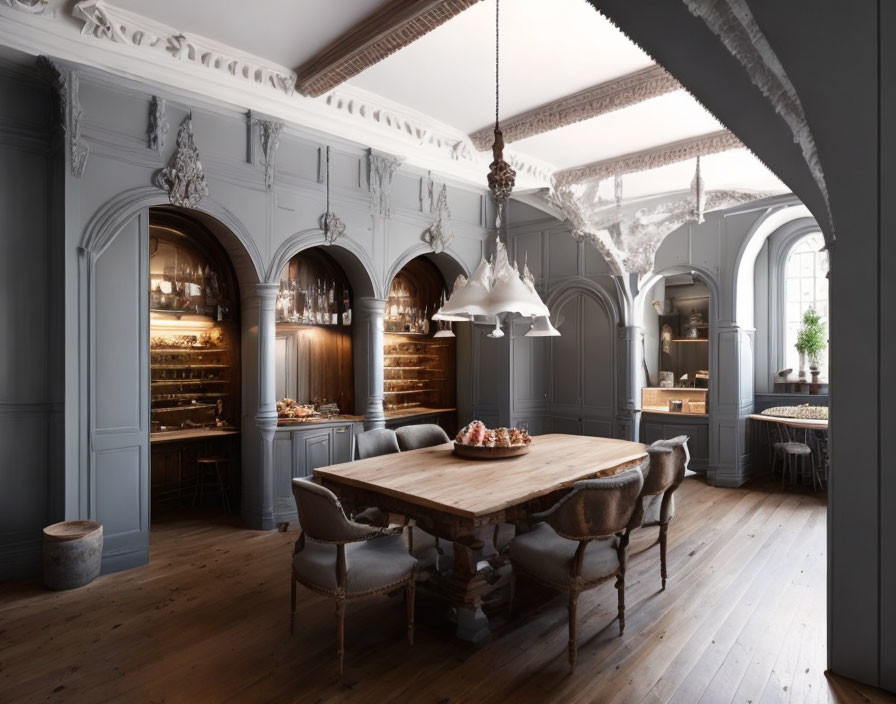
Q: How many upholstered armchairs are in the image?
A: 5